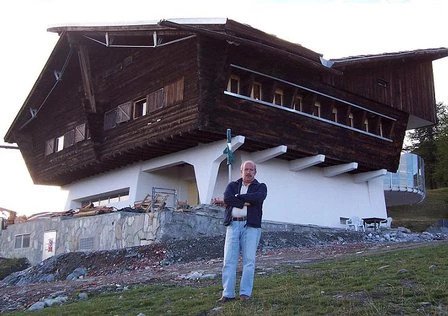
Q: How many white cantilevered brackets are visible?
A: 5